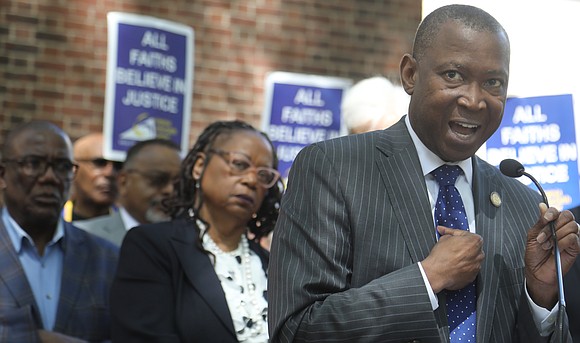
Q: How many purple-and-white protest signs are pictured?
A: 3